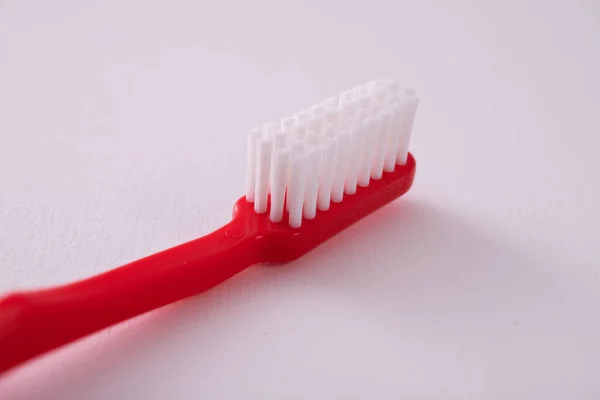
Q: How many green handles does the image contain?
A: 0